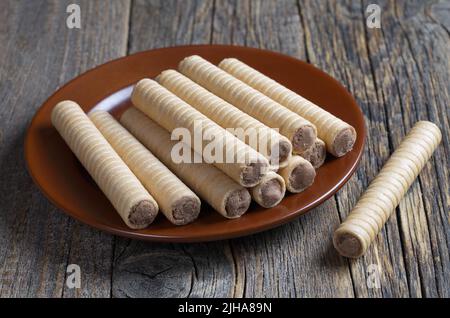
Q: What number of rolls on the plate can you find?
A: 10